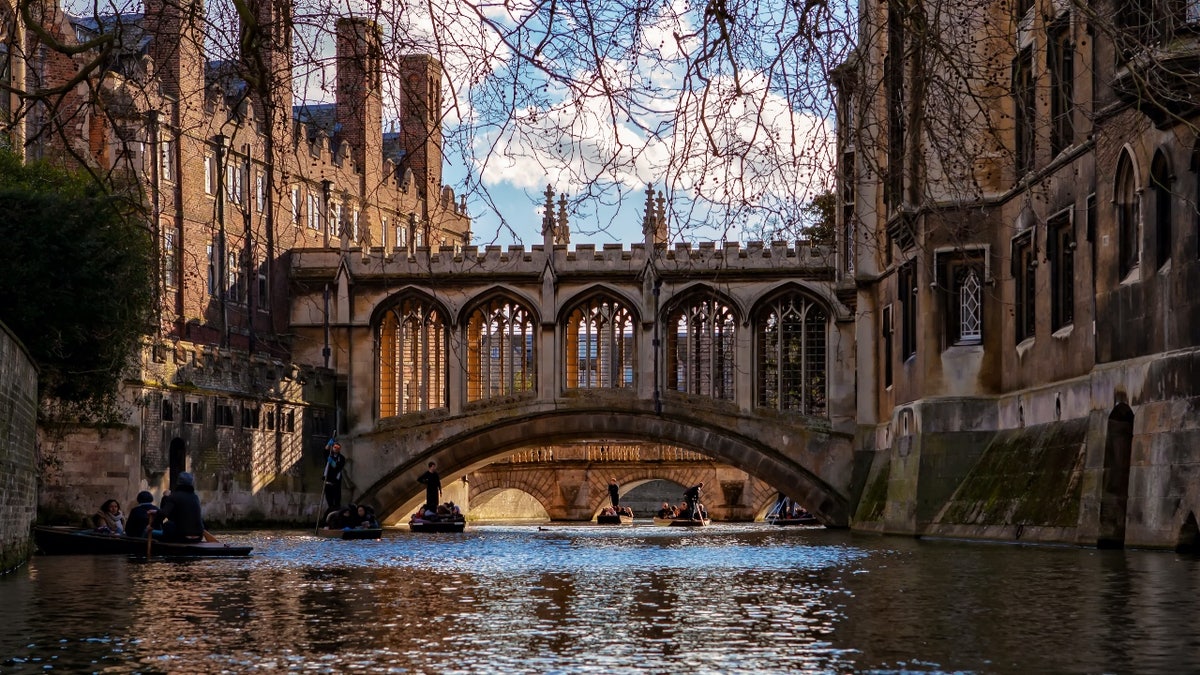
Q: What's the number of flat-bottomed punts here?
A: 6